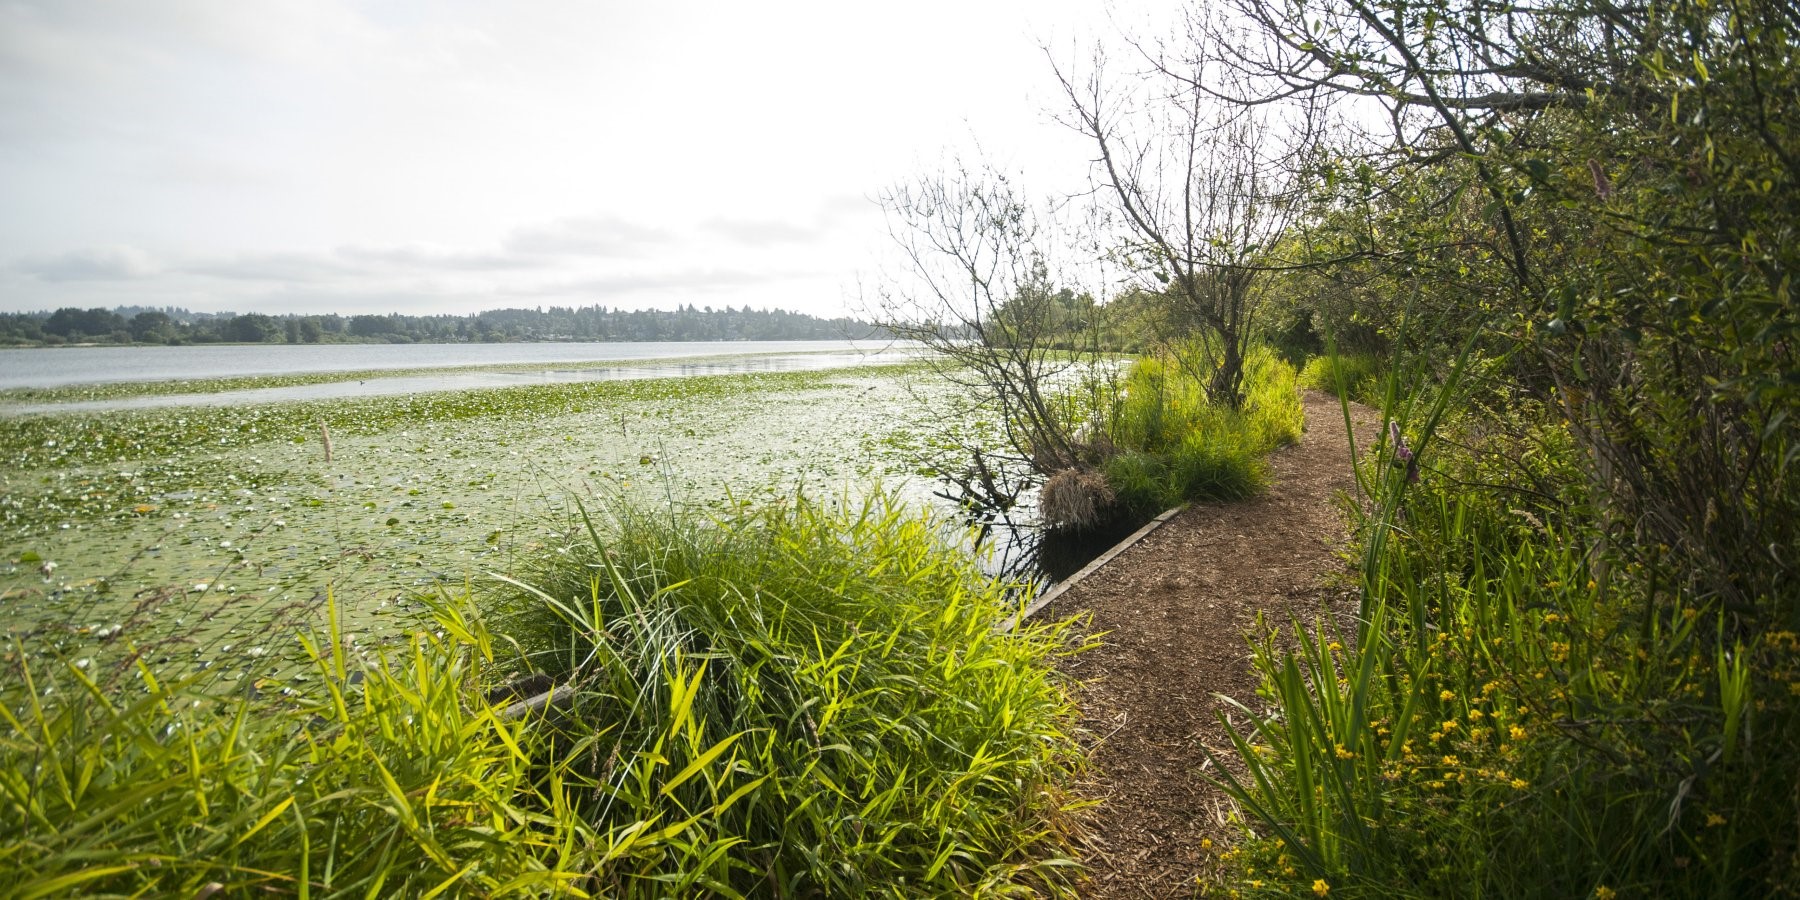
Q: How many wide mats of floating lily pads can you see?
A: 2